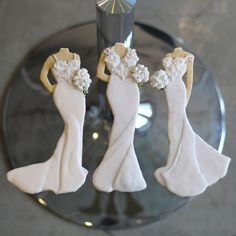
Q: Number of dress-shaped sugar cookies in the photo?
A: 3